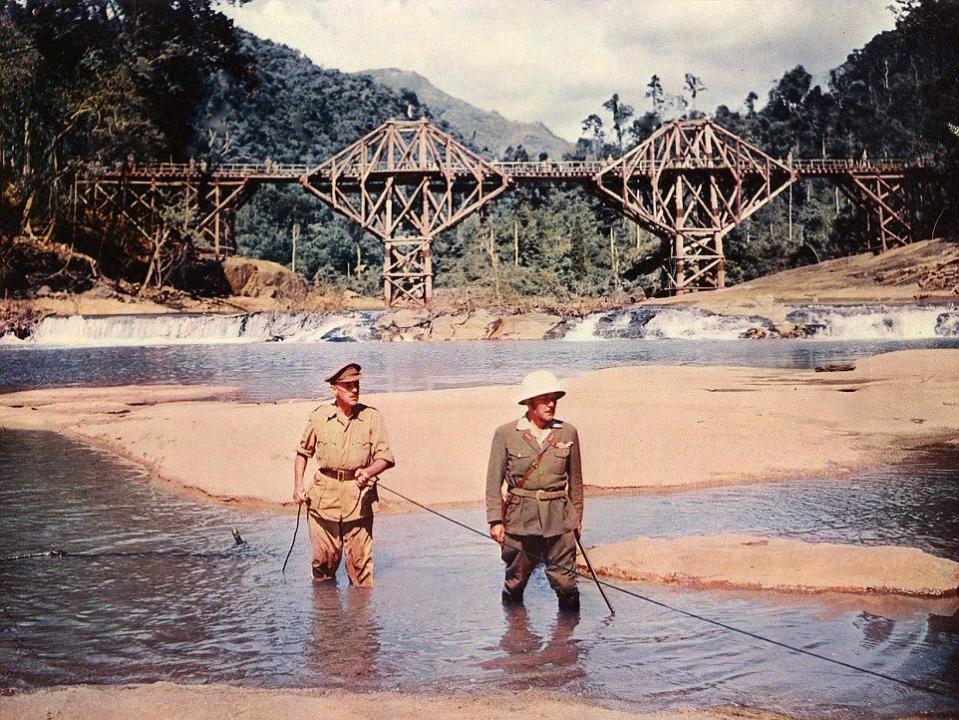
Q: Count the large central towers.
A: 2